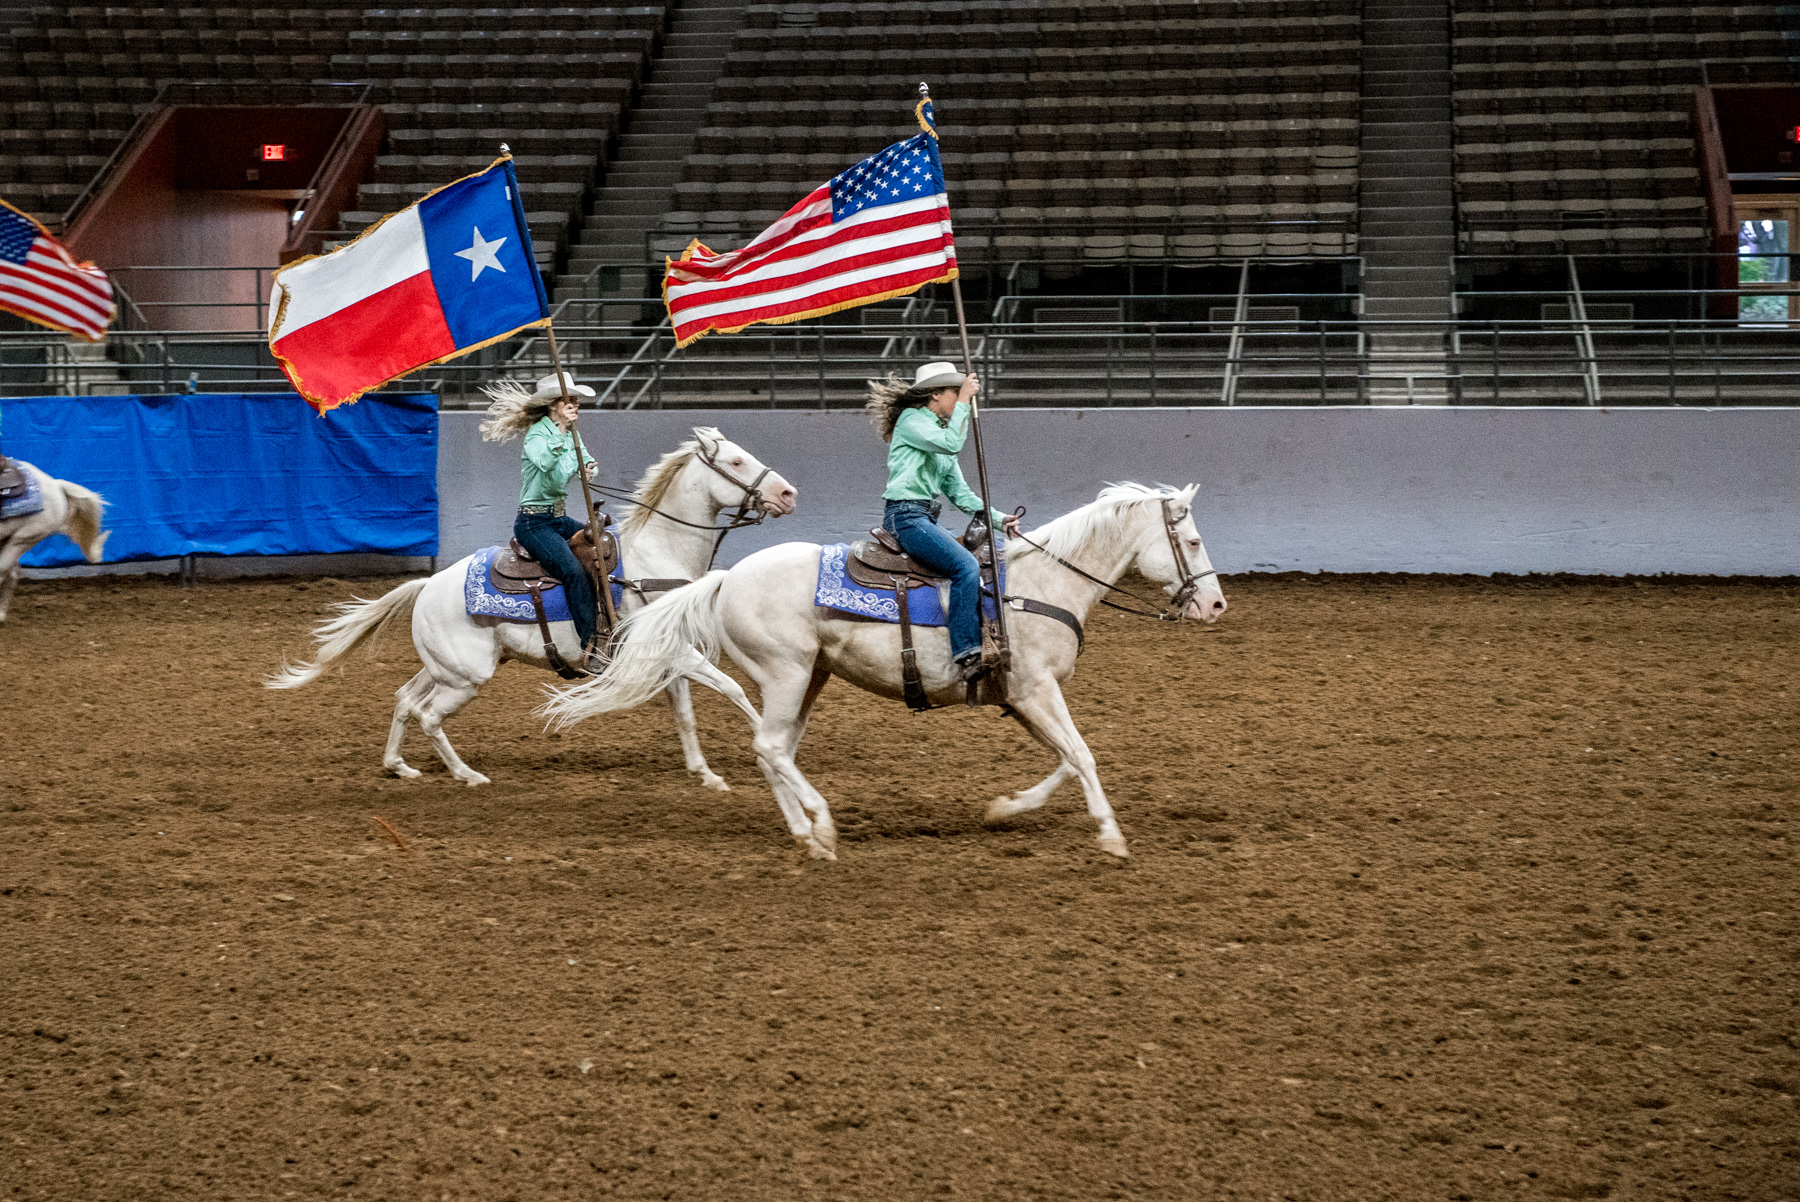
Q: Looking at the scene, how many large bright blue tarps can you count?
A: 1